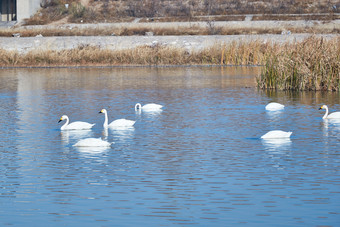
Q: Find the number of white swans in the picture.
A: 7